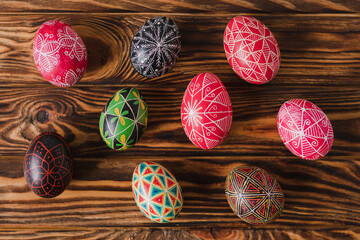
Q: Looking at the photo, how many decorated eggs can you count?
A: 9